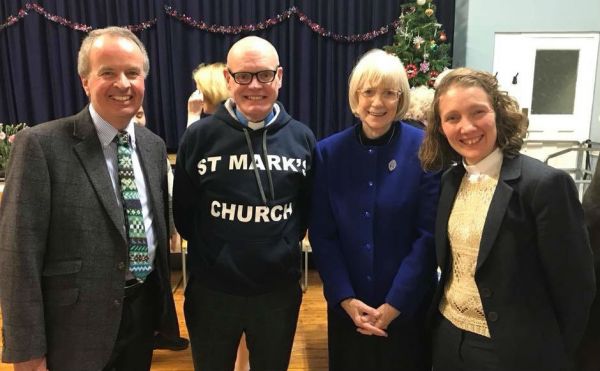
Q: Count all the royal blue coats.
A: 1